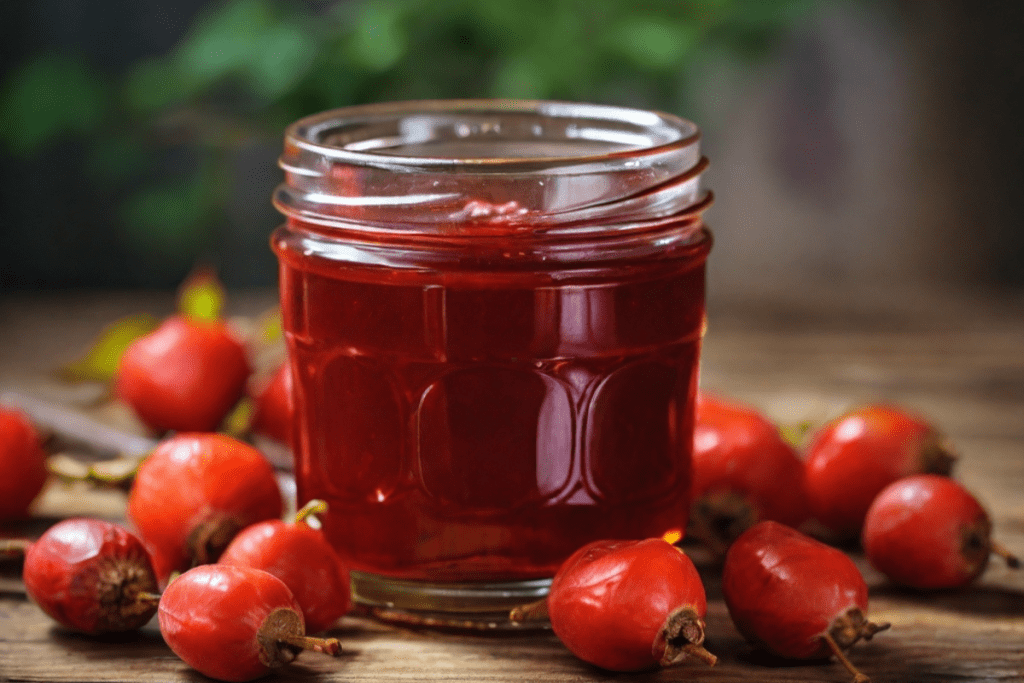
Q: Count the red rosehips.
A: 12